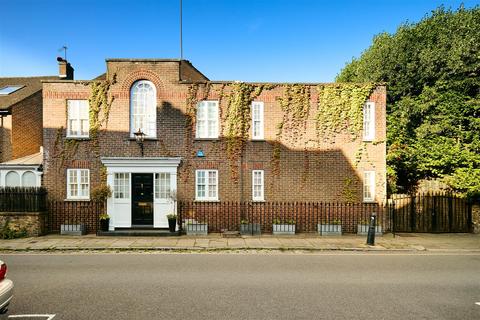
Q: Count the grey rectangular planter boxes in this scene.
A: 6